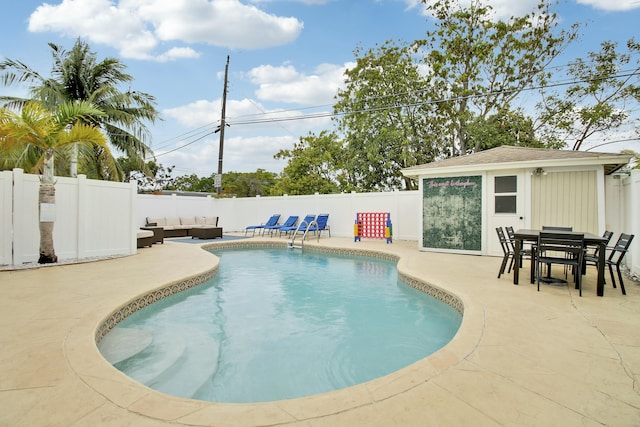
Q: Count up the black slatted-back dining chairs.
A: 6